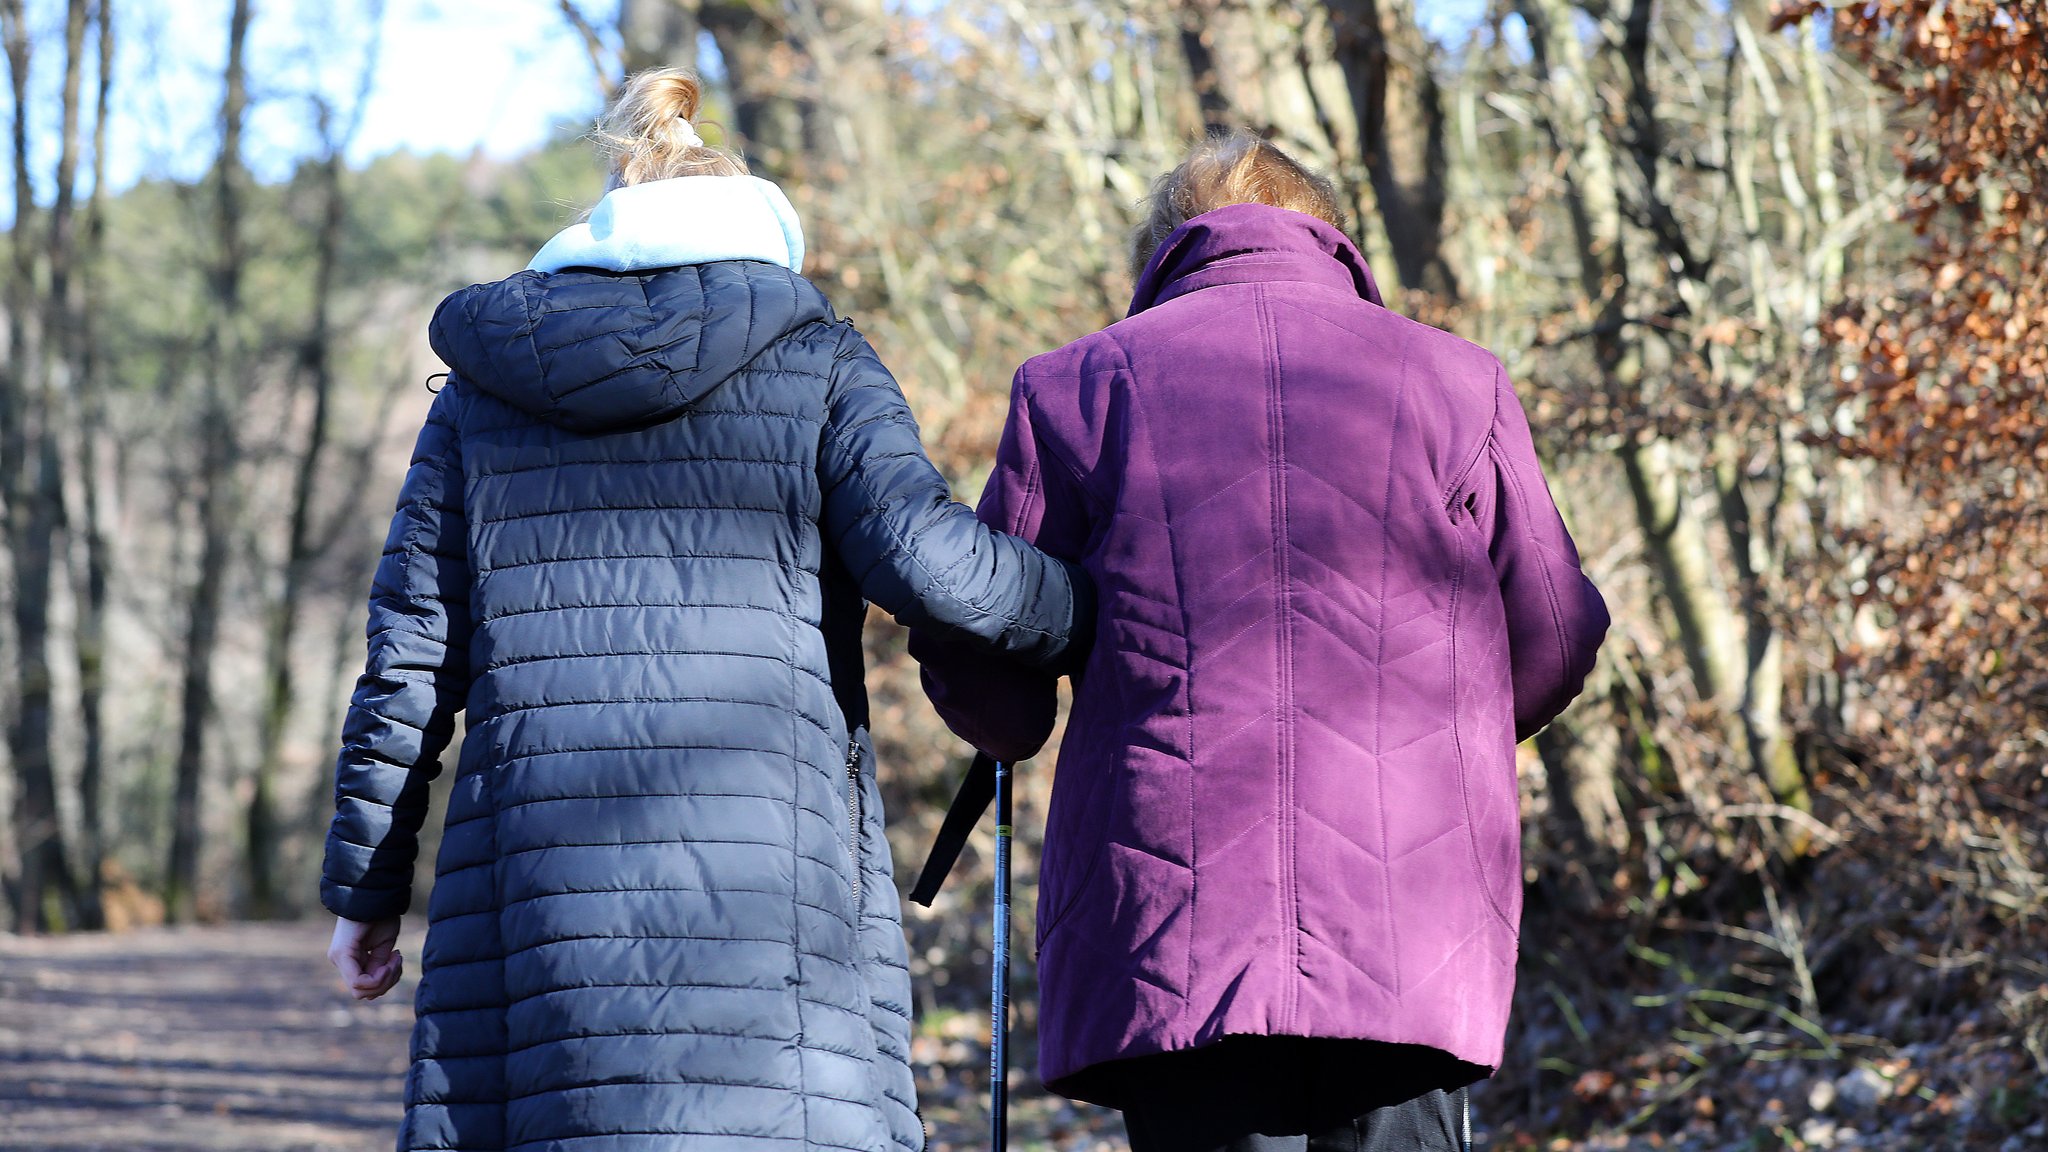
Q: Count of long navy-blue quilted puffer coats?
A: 1